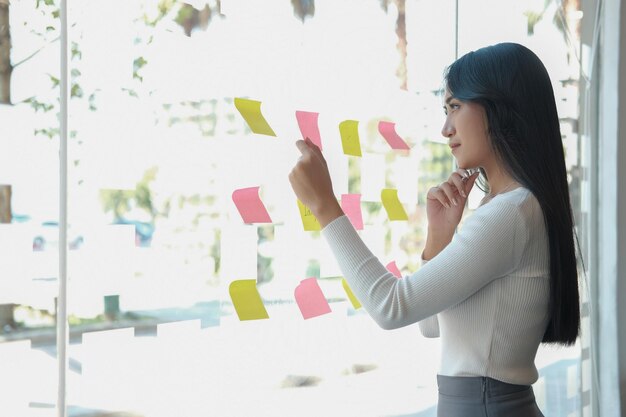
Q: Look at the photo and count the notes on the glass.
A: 12